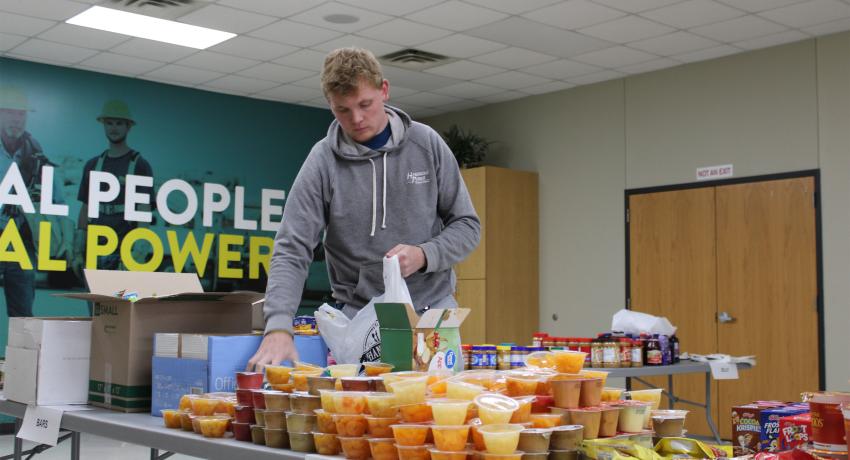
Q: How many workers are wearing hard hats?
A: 2